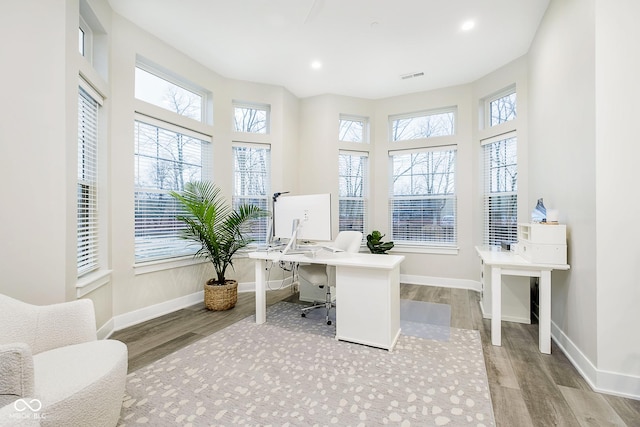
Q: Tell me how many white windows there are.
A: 12